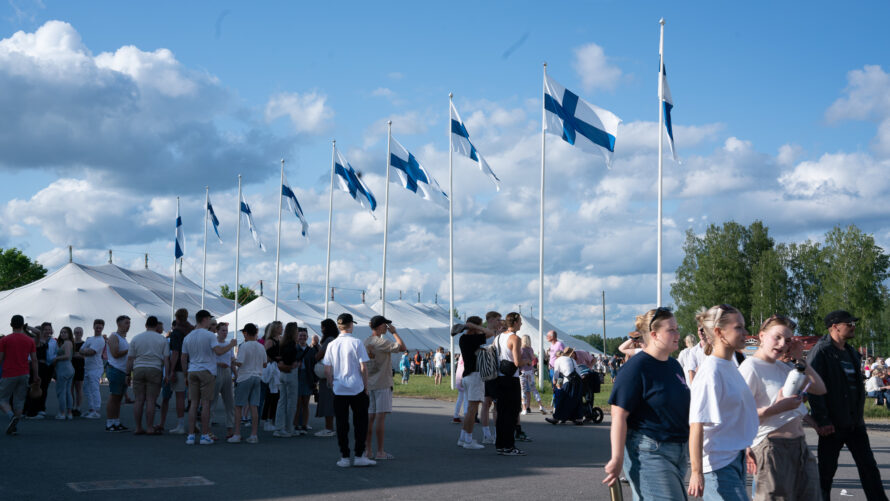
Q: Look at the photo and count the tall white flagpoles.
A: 9